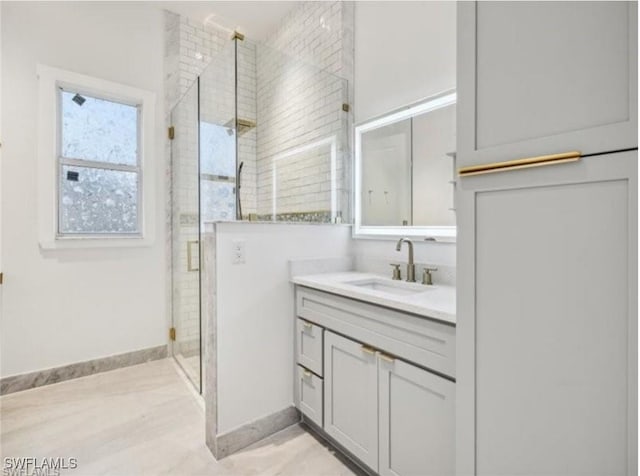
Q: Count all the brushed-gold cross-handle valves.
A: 2